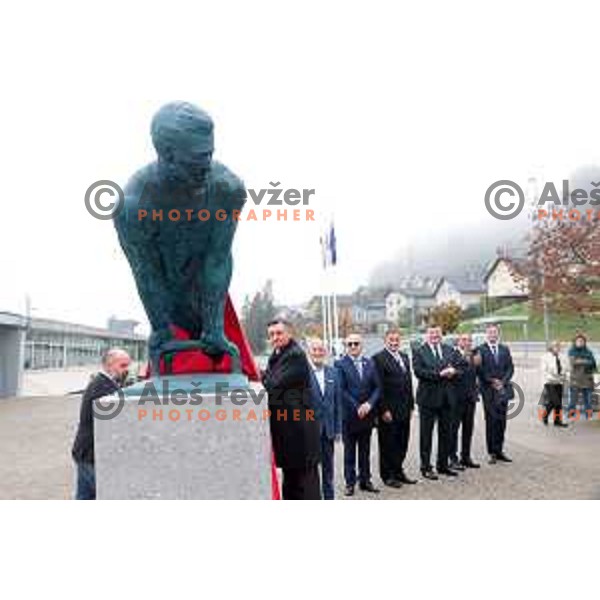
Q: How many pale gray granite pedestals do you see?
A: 1